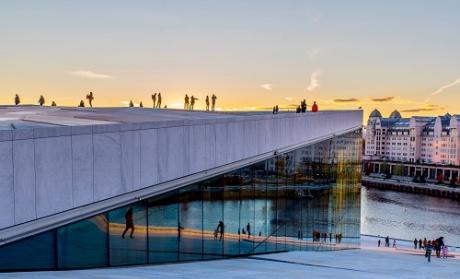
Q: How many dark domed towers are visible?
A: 2